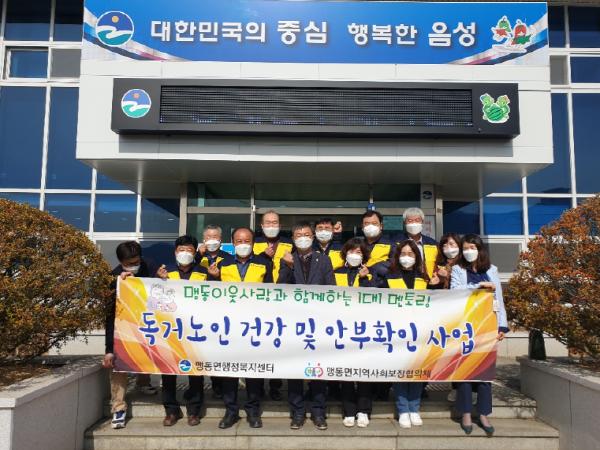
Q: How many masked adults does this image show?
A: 13